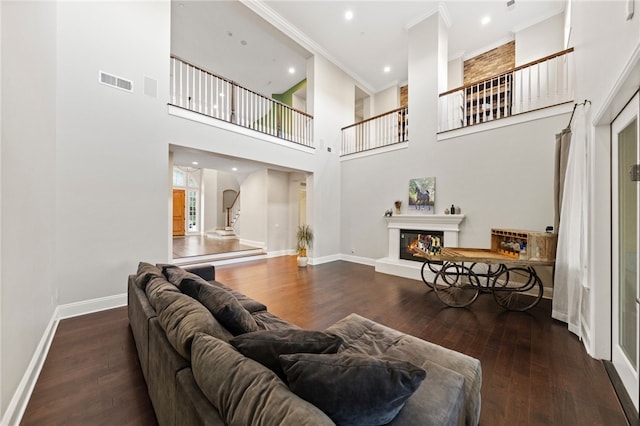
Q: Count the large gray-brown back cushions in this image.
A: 3